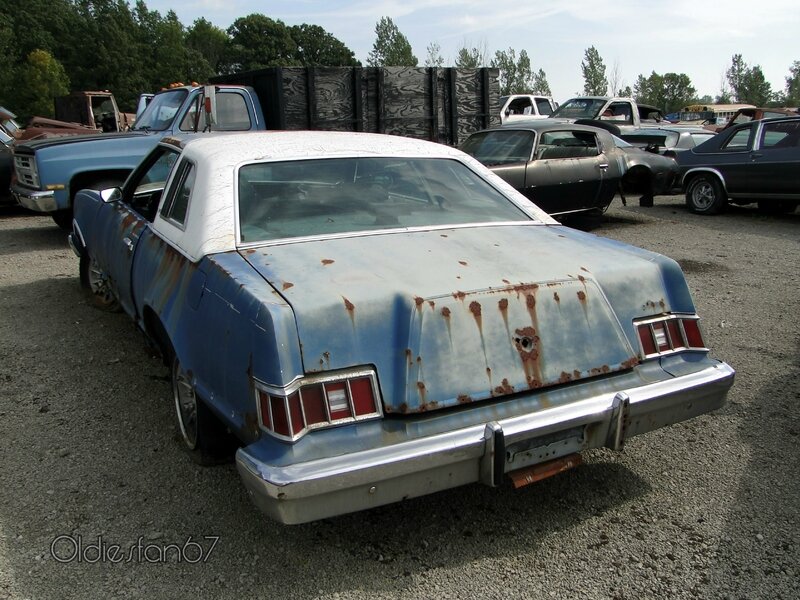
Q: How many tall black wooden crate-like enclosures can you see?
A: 1